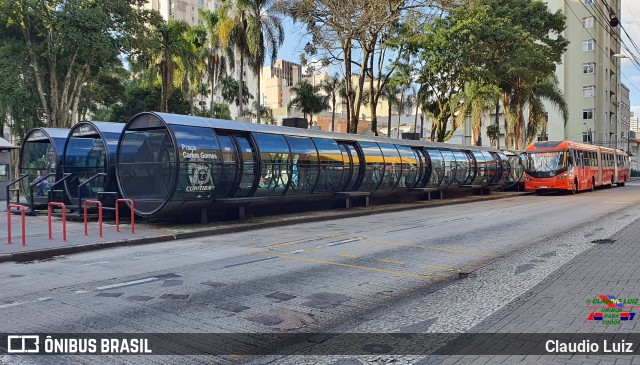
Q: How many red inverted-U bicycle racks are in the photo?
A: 4